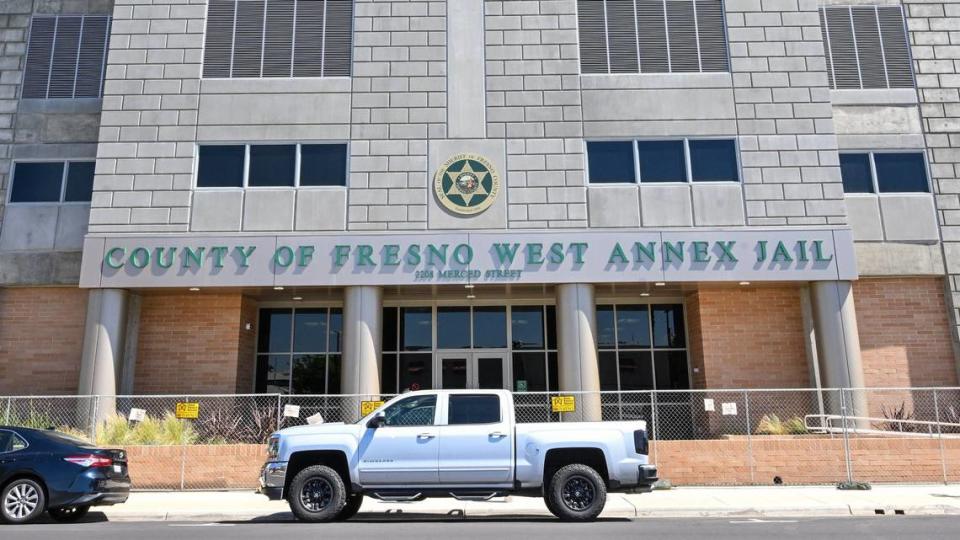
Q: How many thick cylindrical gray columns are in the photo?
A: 4